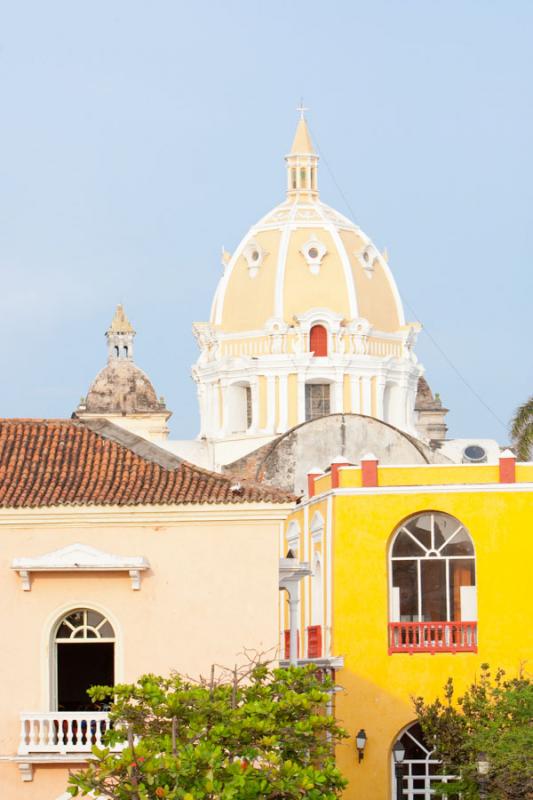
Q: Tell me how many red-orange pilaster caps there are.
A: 4